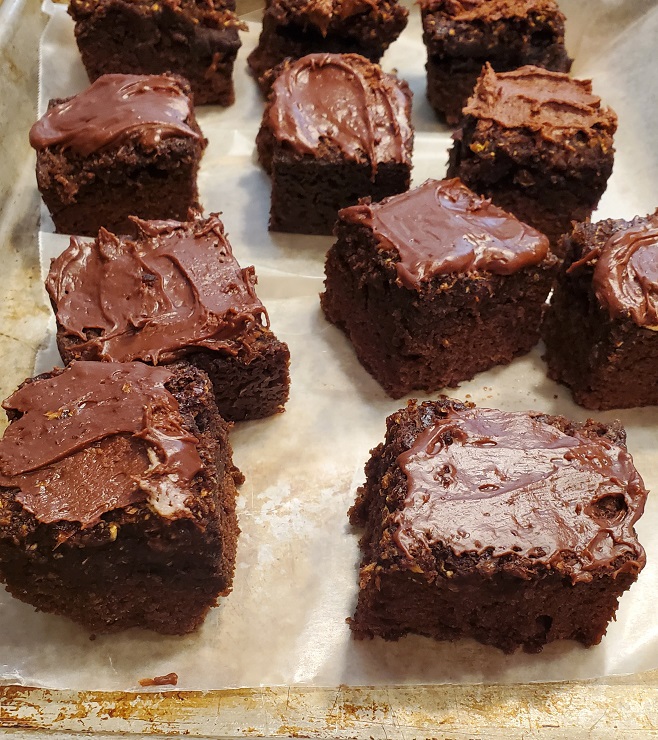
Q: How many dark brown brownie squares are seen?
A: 11